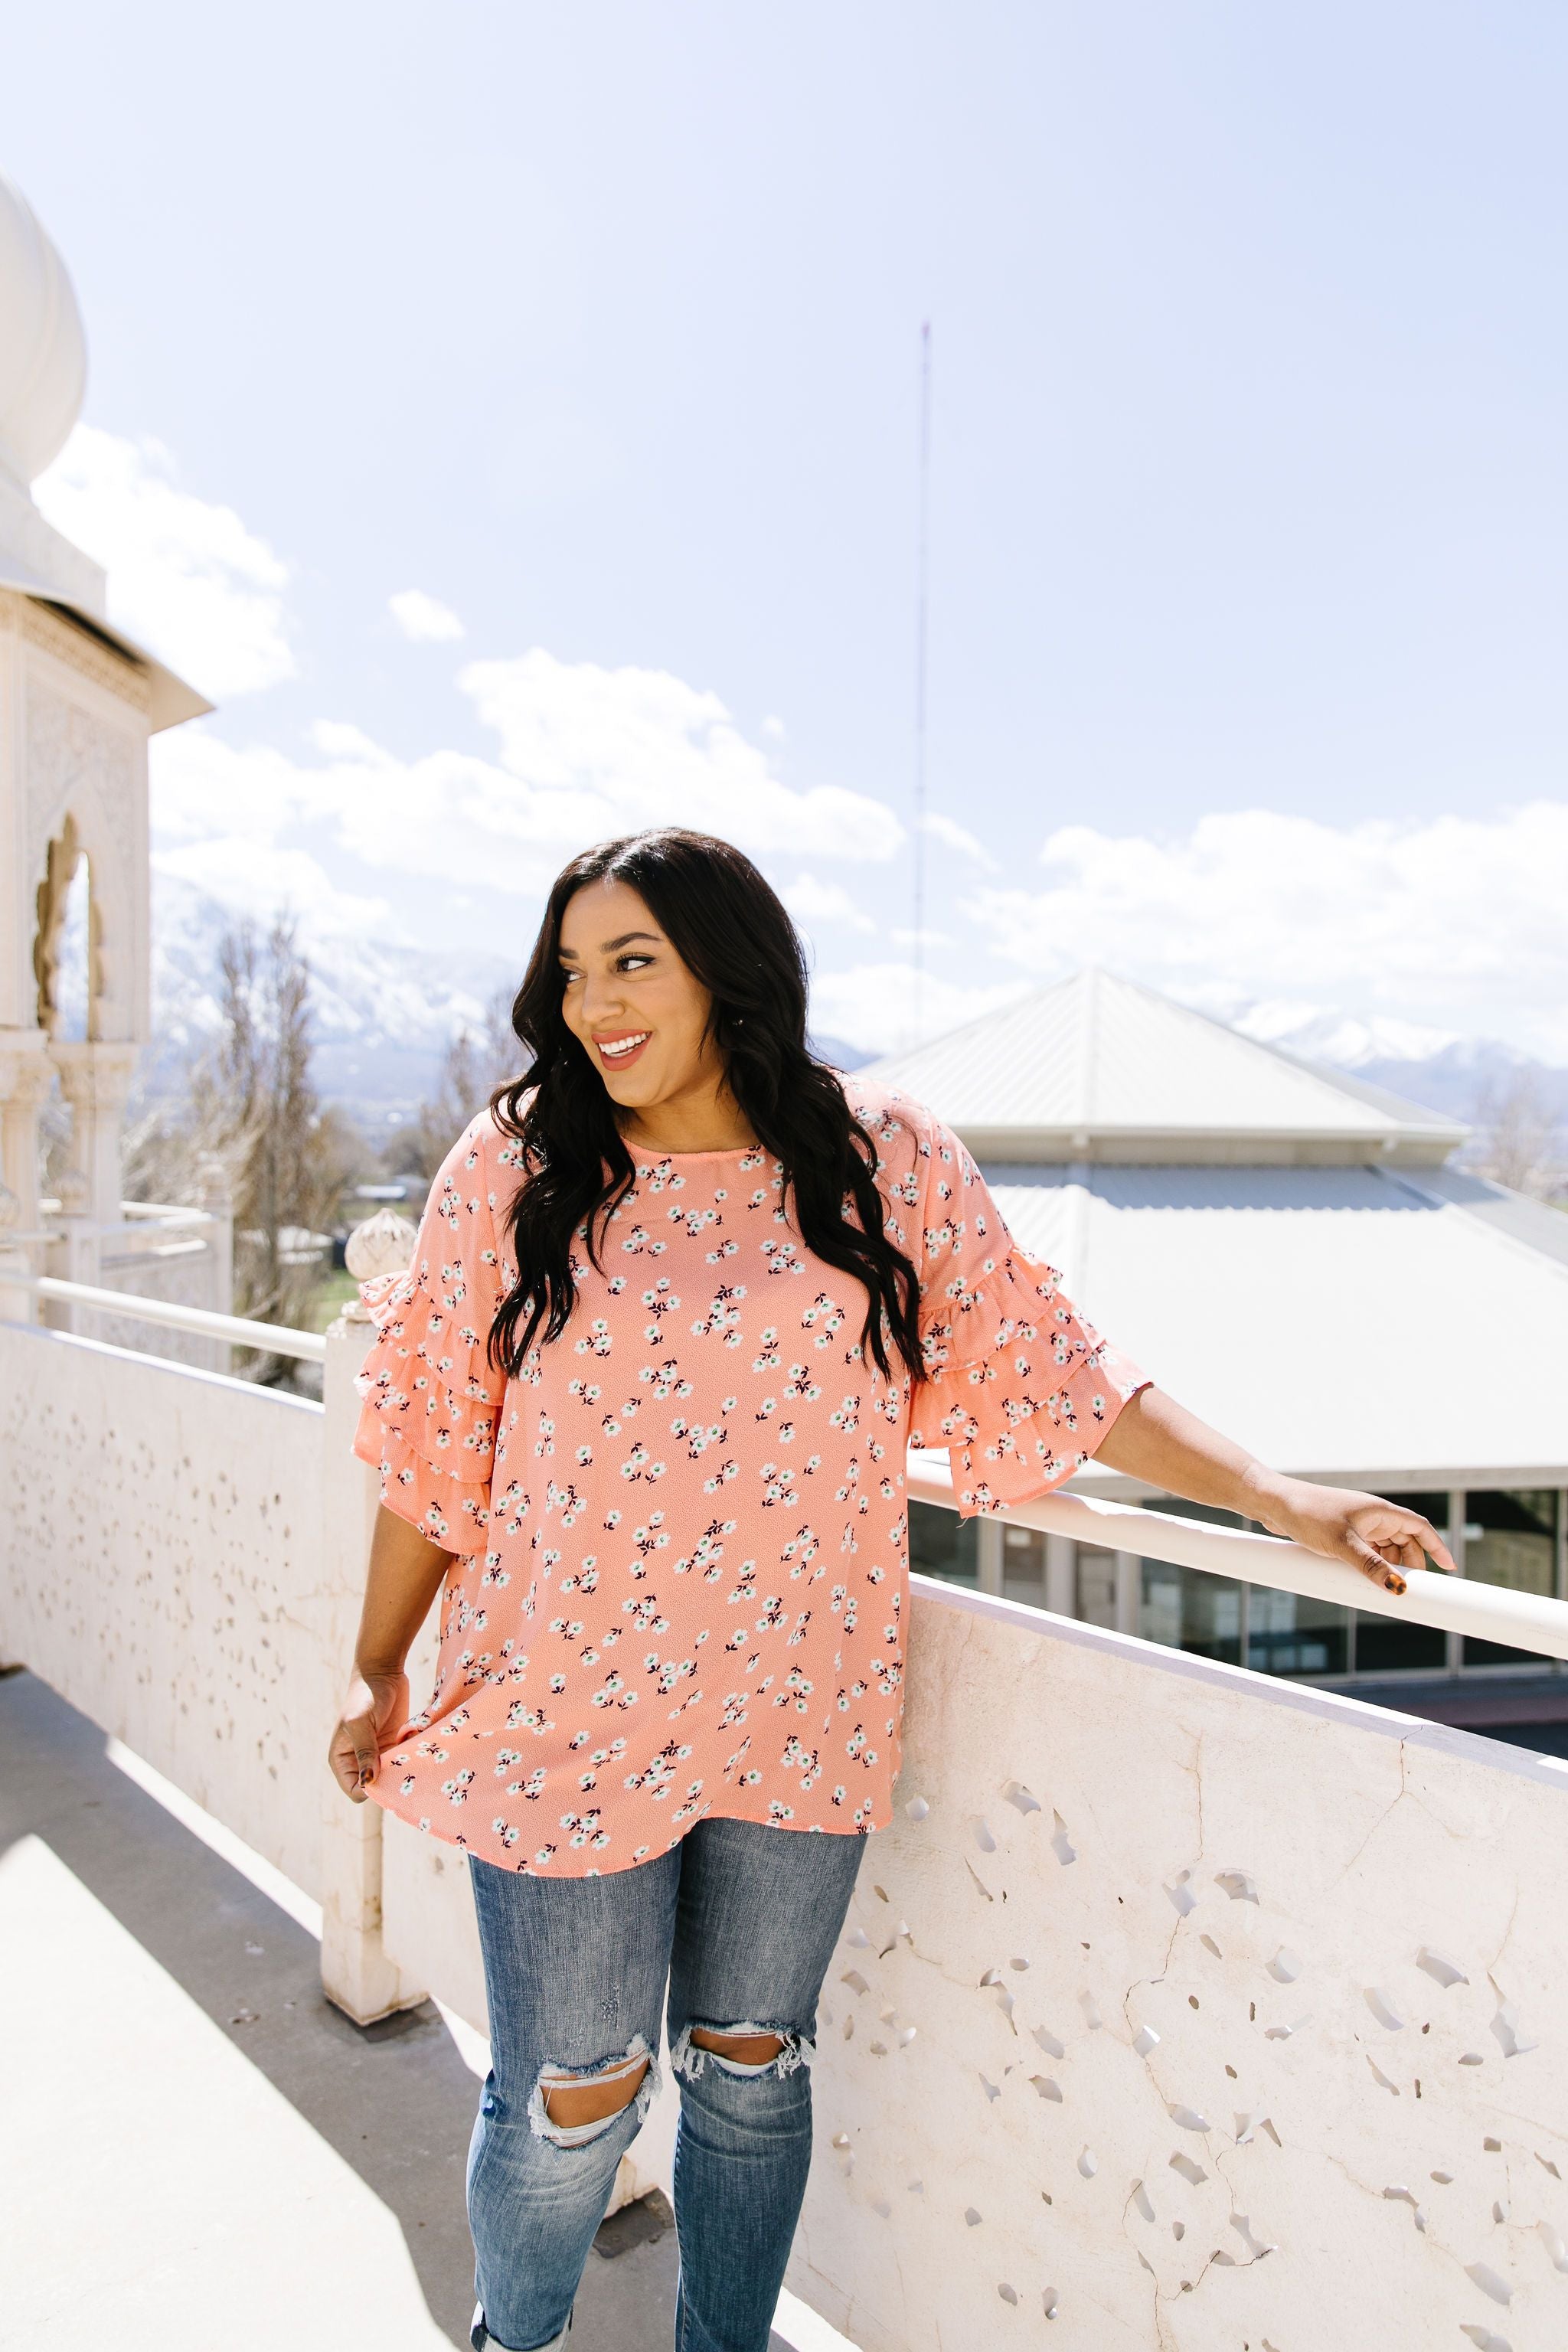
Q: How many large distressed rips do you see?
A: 2